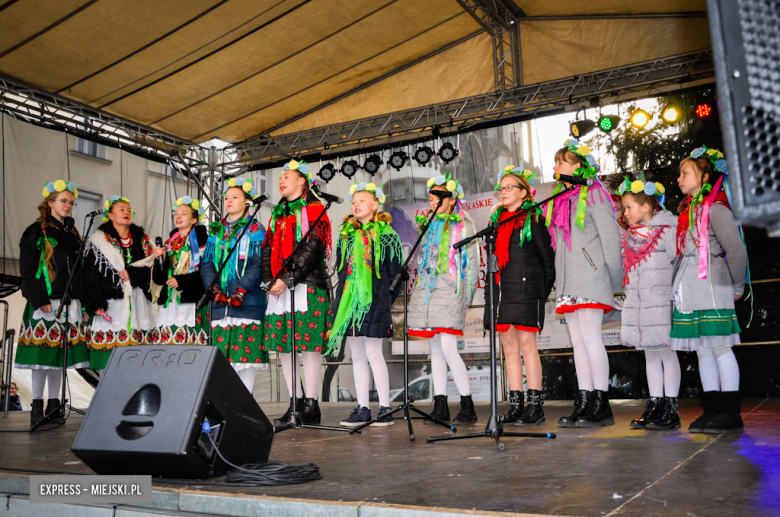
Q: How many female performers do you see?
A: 11